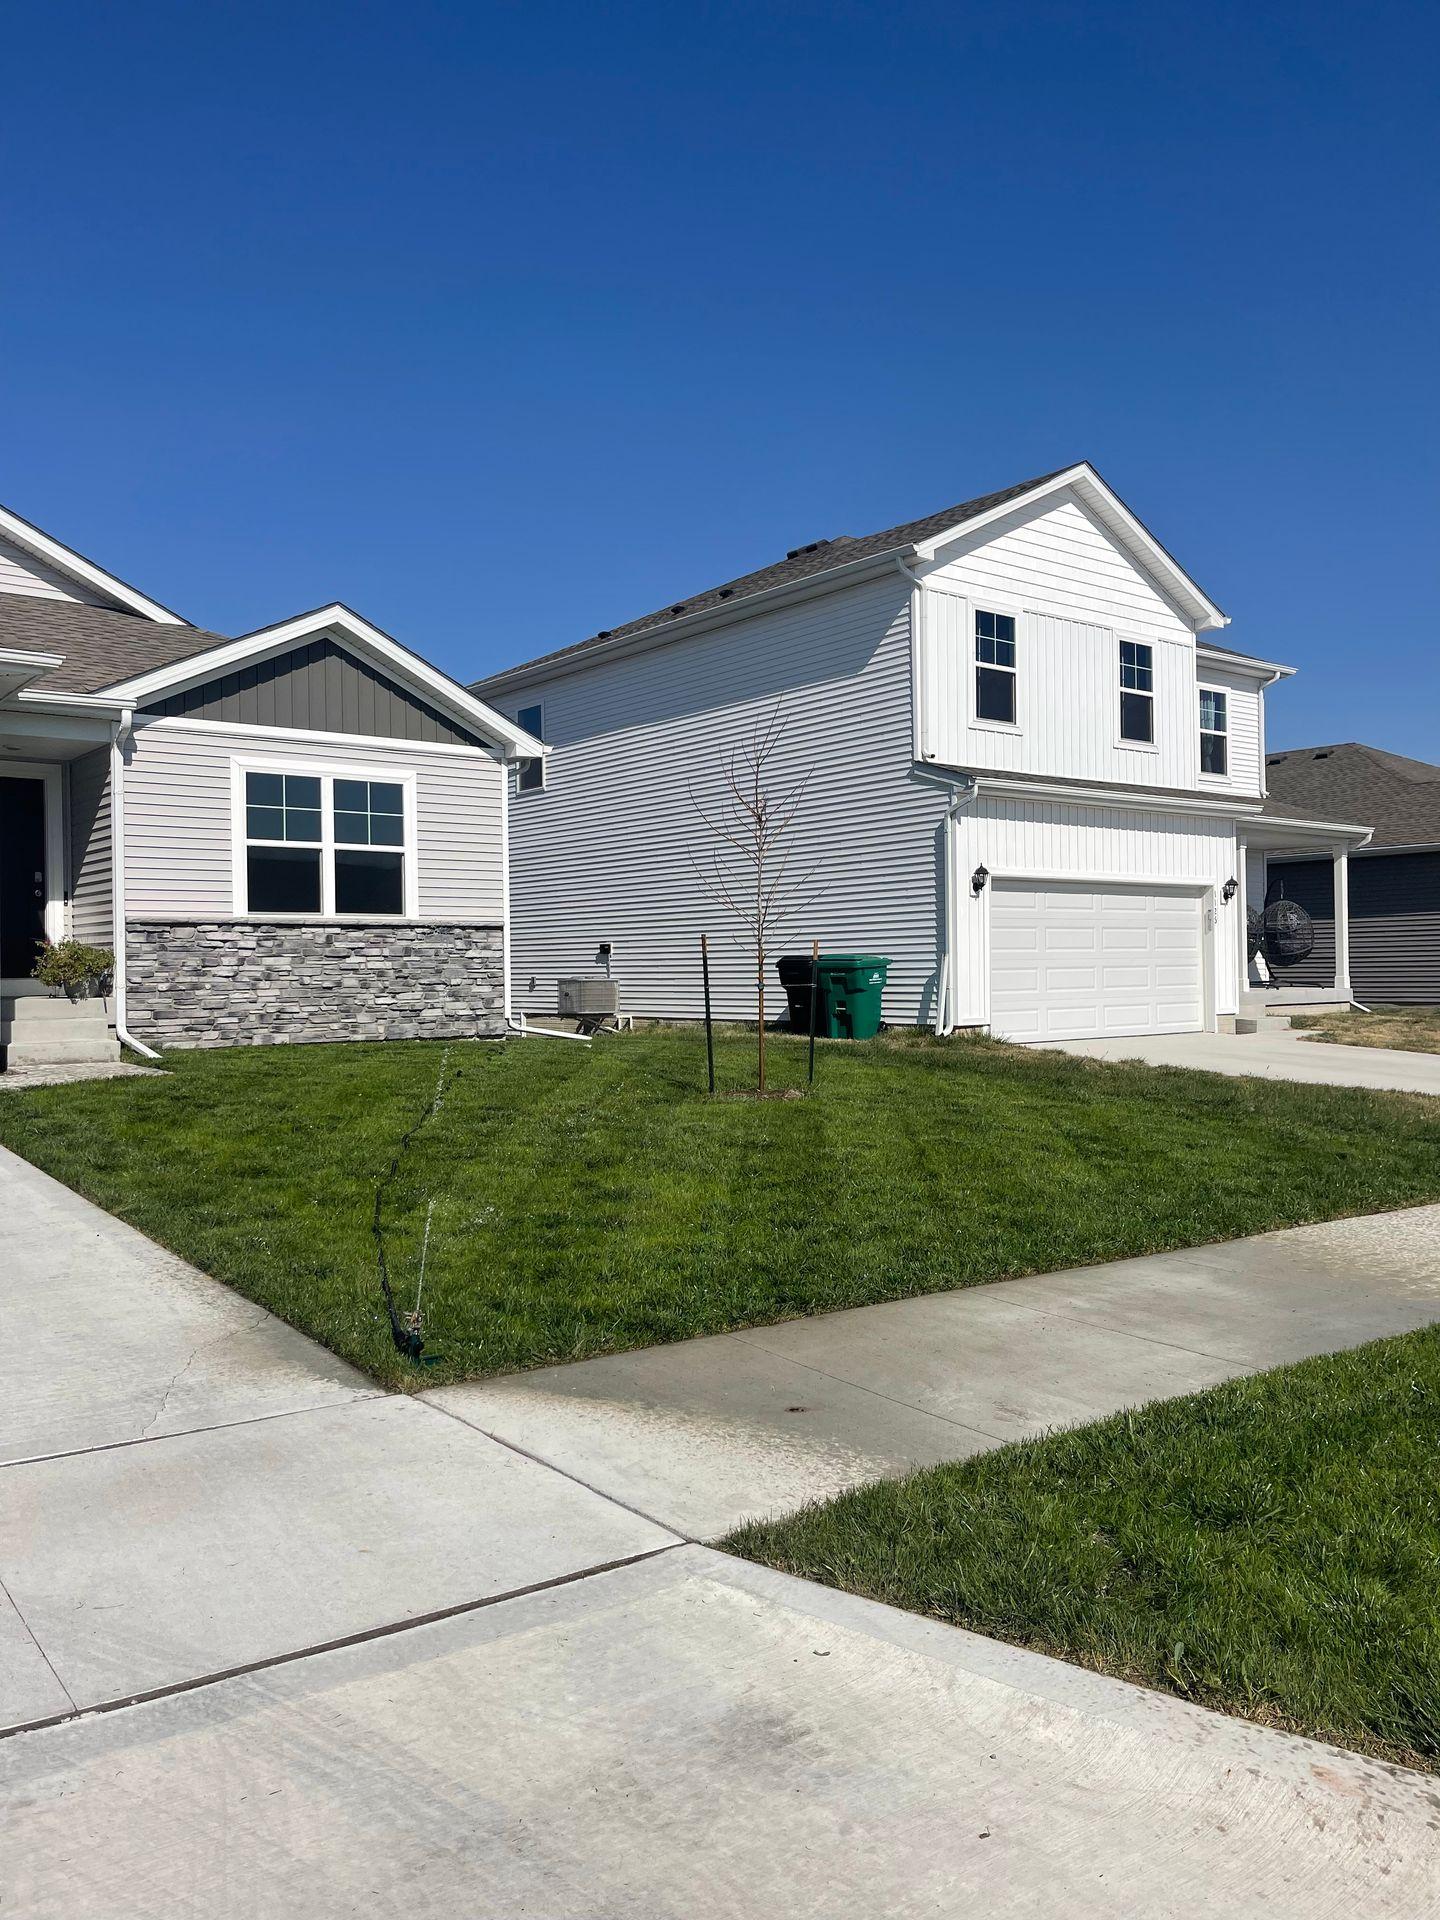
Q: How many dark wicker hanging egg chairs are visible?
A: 2